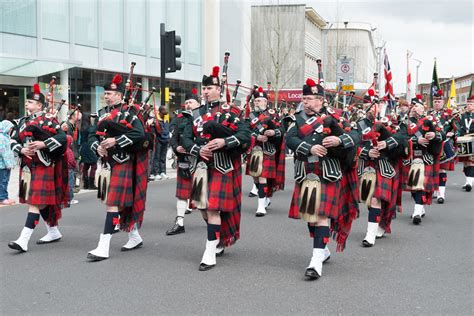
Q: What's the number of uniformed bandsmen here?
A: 10